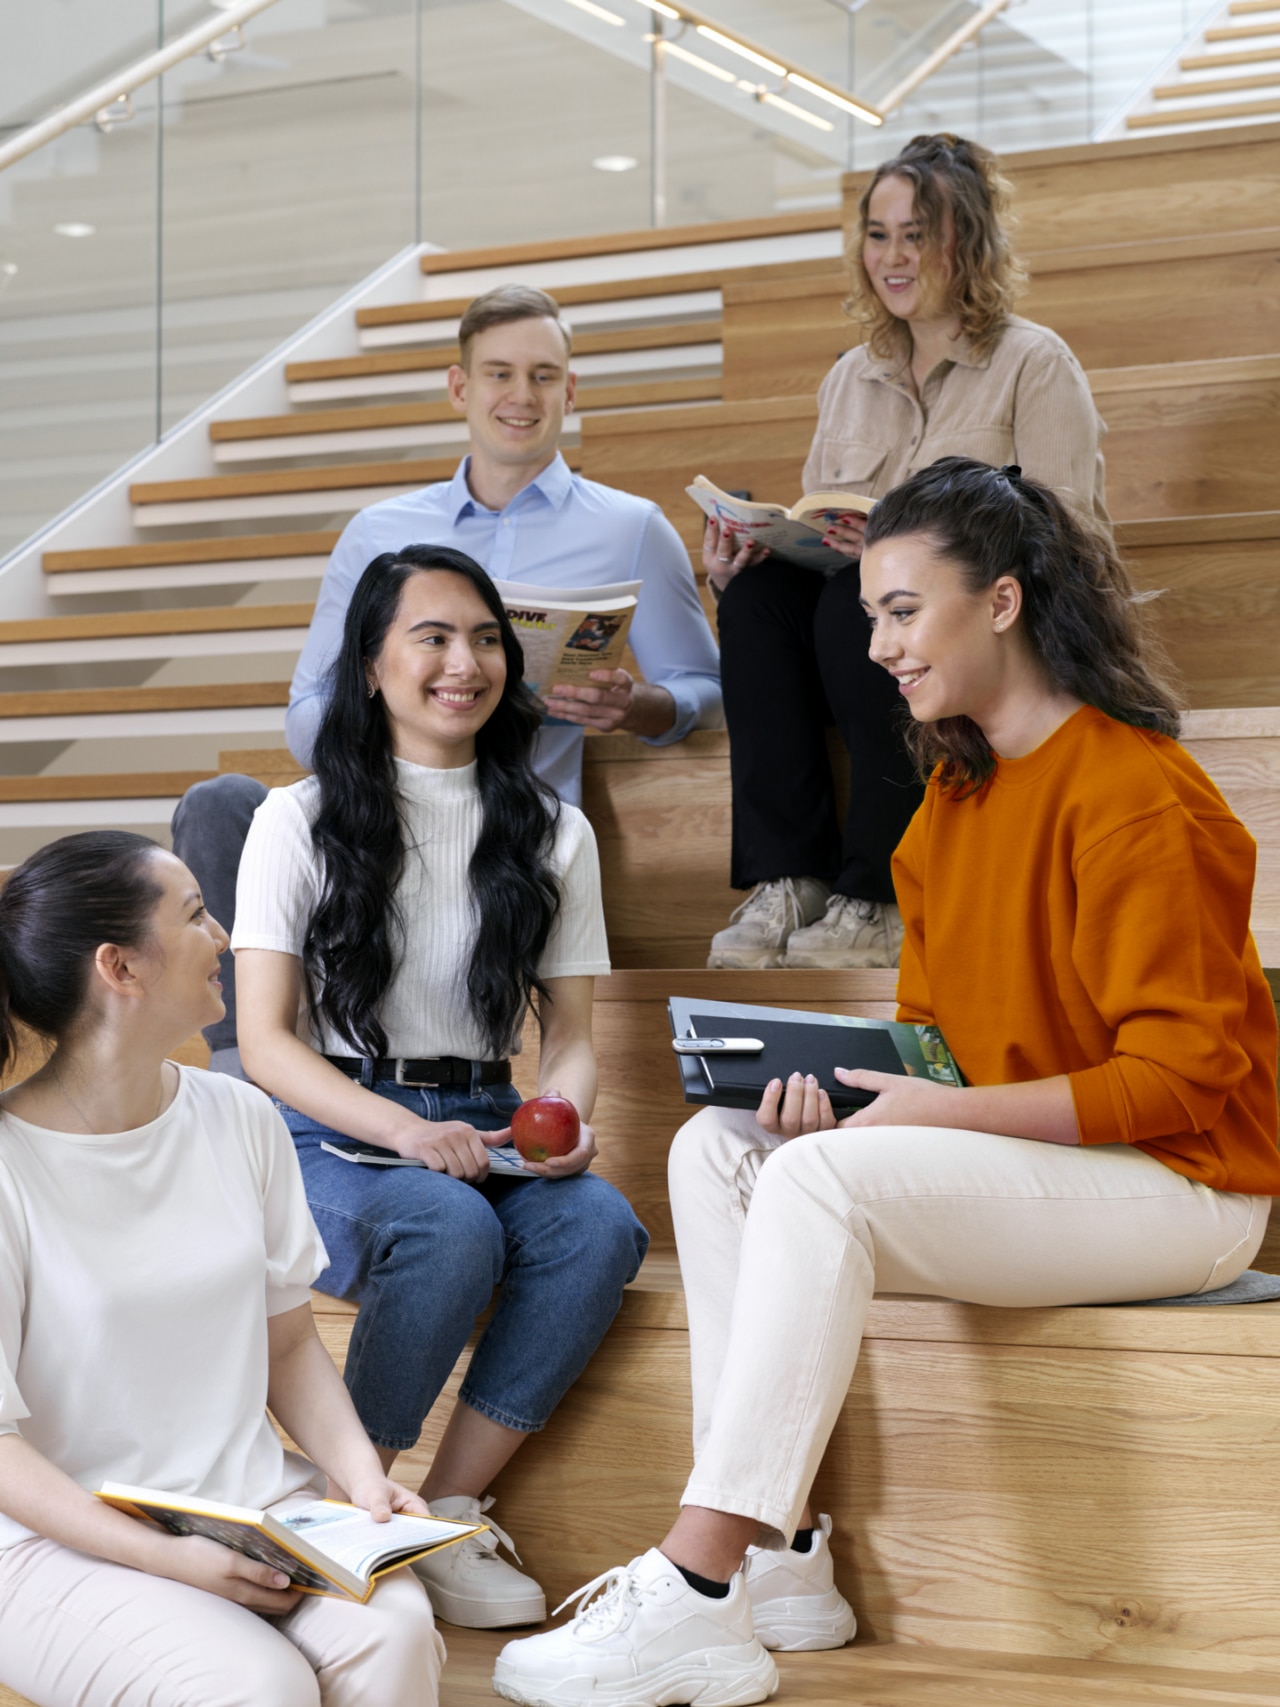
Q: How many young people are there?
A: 5